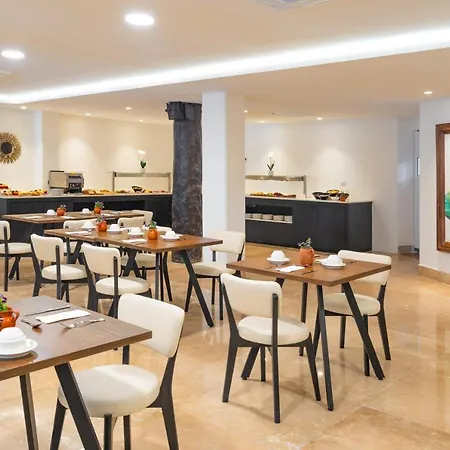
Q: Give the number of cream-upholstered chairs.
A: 11